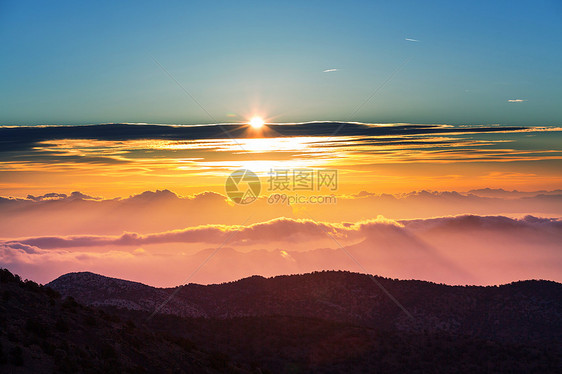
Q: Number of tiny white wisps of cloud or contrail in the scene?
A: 3